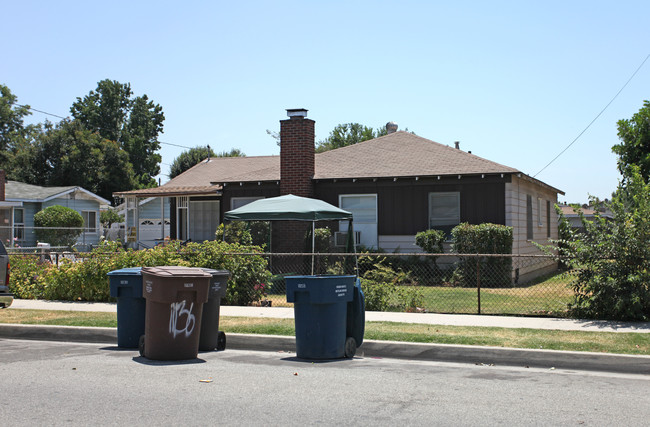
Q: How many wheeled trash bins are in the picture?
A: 4